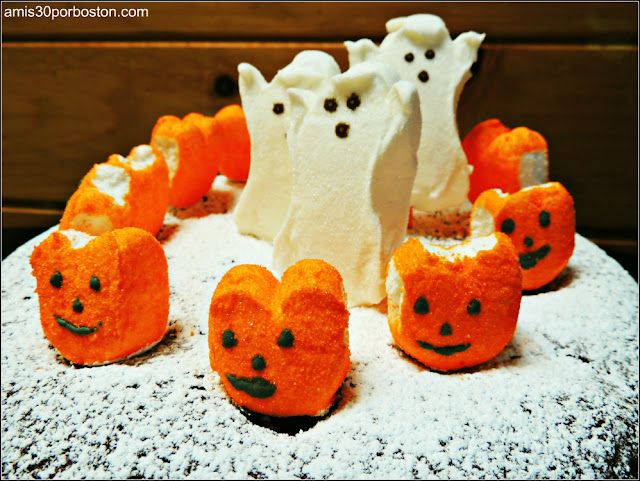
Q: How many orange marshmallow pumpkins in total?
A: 8